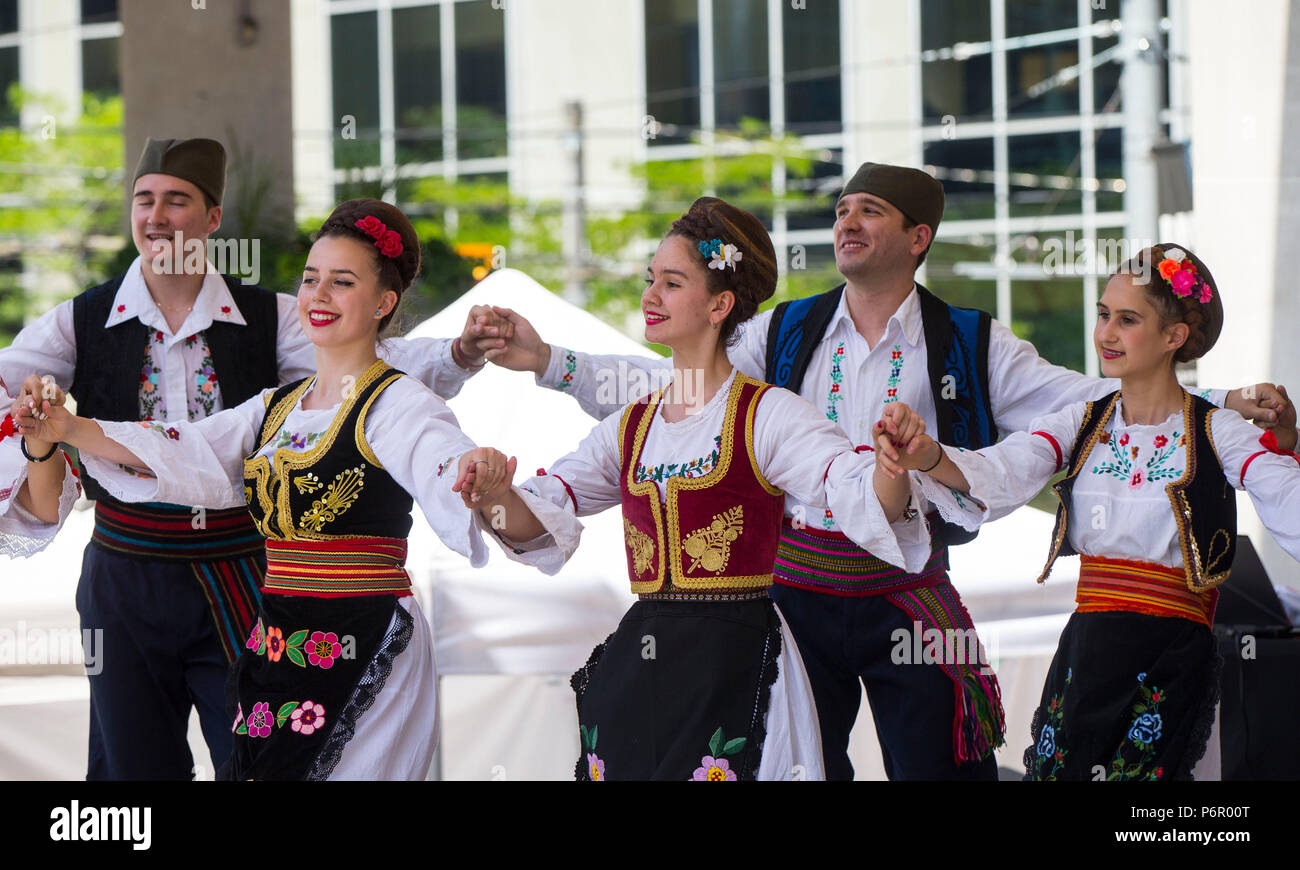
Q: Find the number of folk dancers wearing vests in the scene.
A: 5